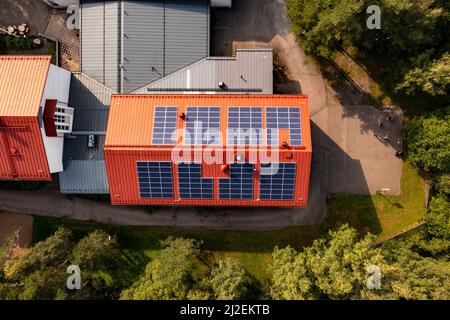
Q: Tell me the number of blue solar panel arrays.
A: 8